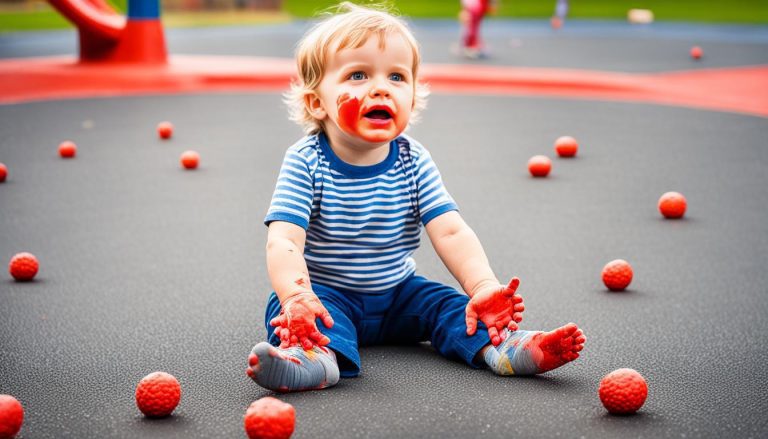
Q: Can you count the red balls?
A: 14